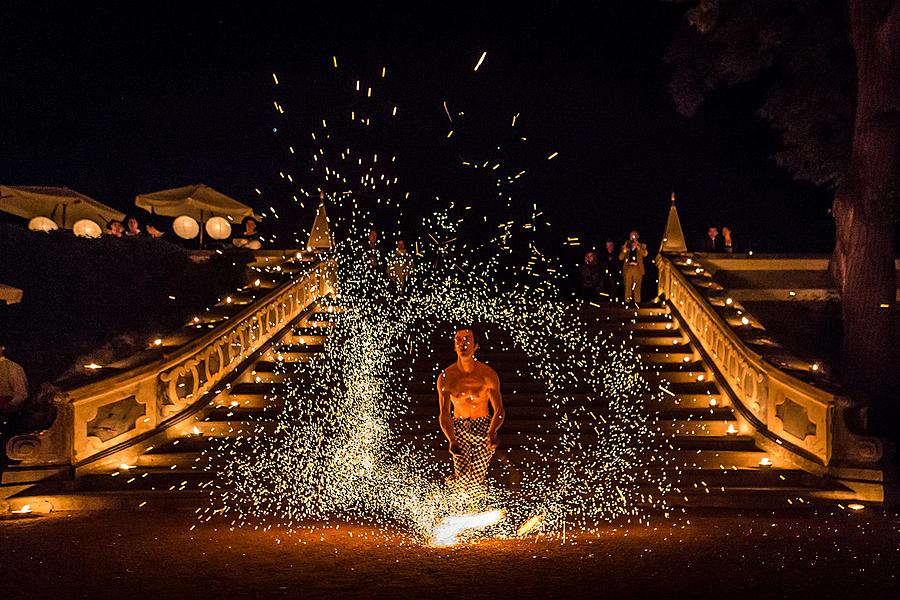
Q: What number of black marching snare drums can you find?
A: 0